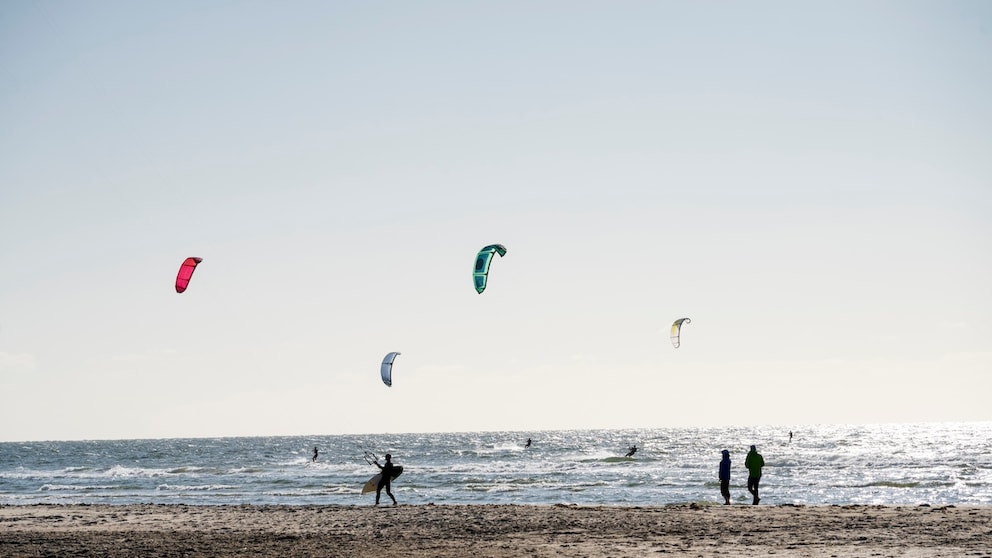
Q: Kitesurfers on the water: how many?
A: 4